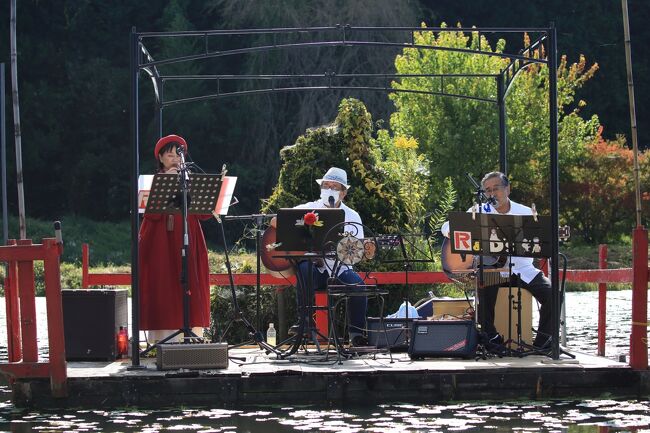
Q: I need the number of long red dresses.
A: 1